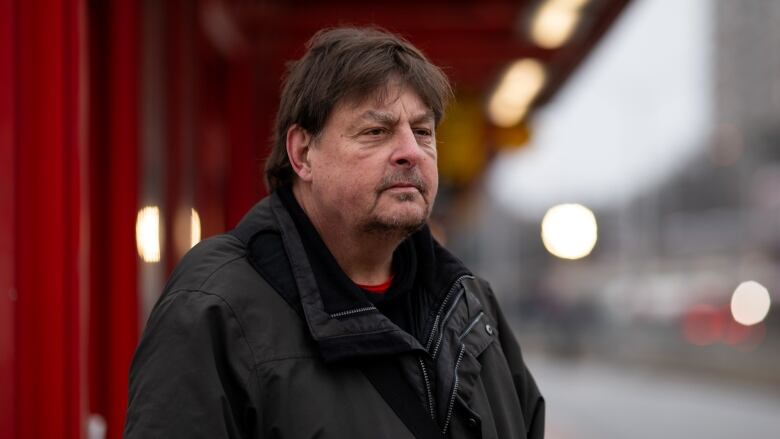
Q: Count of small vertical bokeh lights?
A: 2